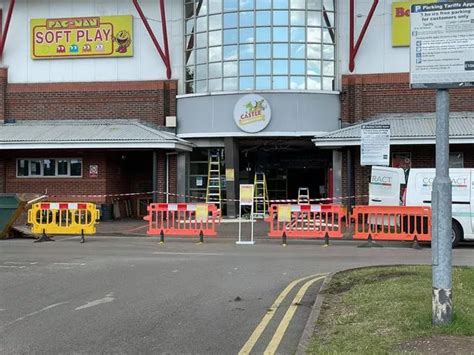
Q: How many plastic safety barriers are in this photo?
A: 4